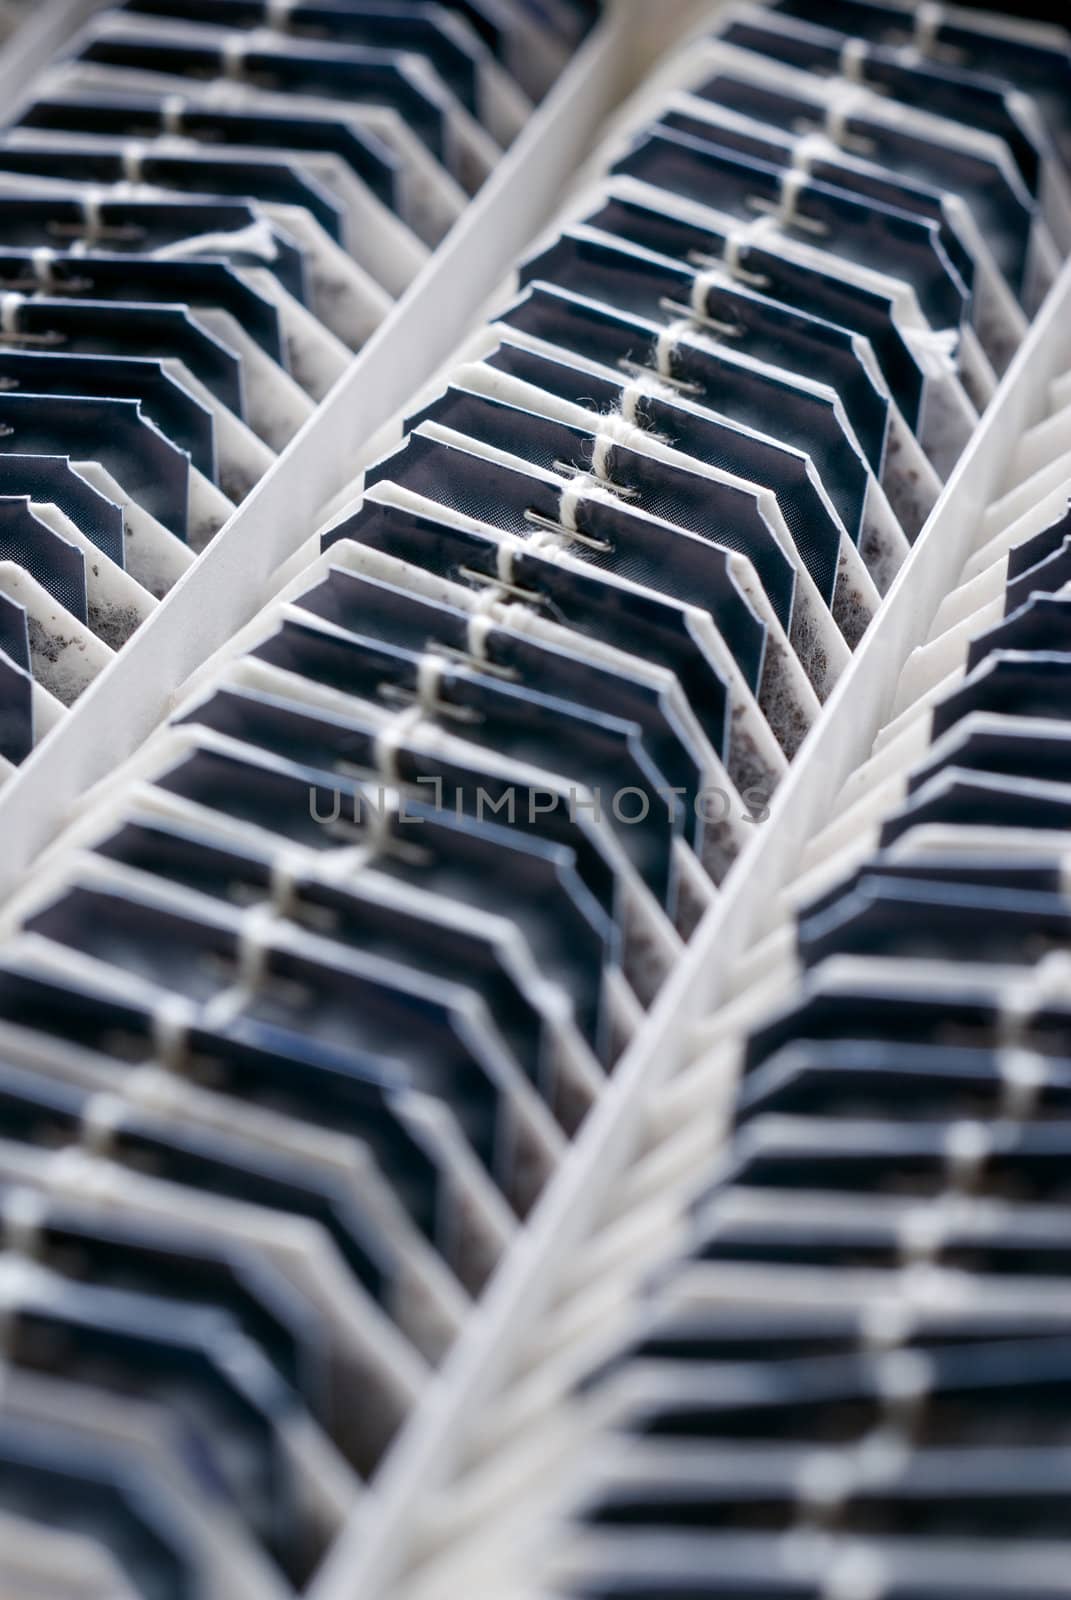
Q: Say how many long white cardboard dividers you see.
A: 2